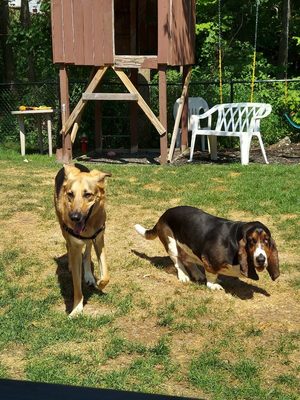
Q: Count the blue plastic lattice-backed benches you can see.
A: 0